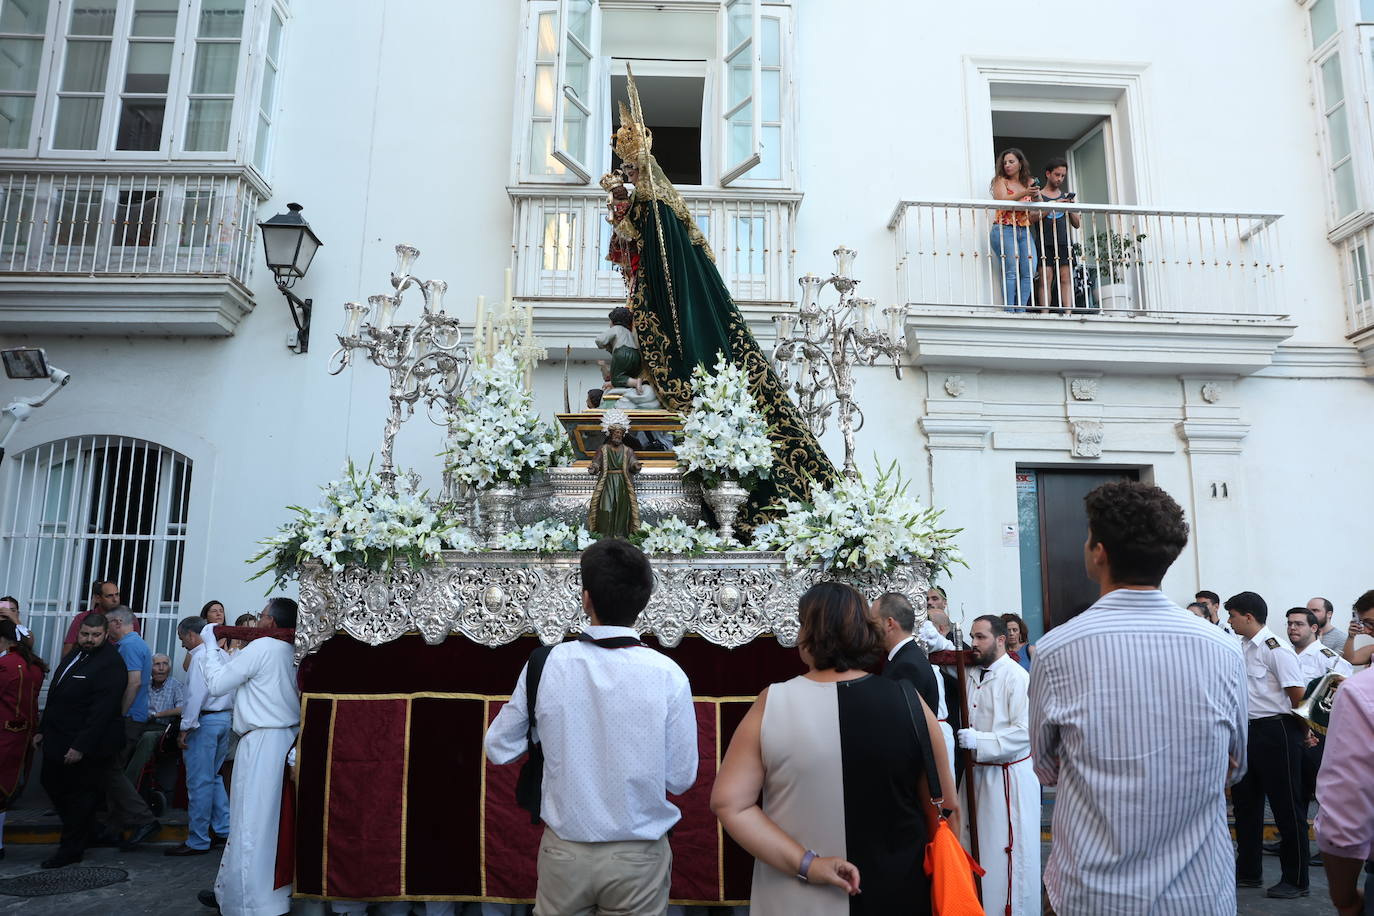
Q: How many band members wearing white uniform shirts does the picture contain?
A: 2